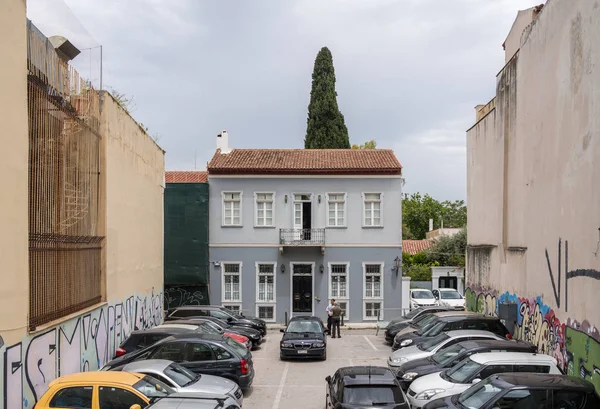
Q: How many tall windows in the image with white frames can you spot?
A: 8